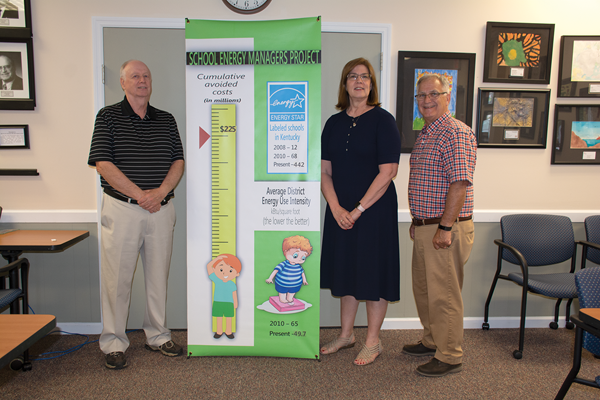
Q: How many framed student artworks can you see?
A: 5